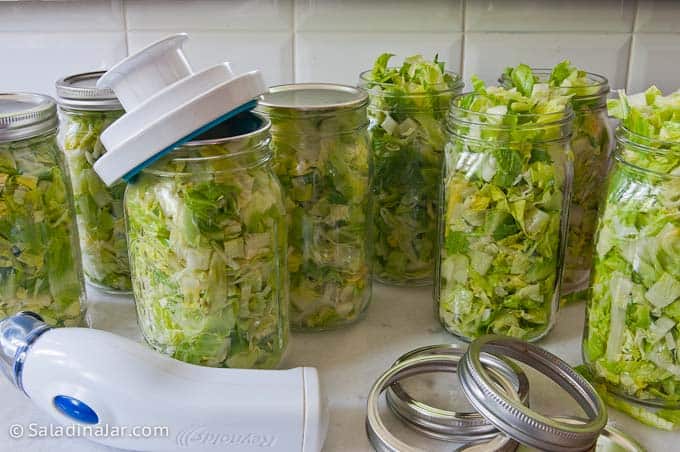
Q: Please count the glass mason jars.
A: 8